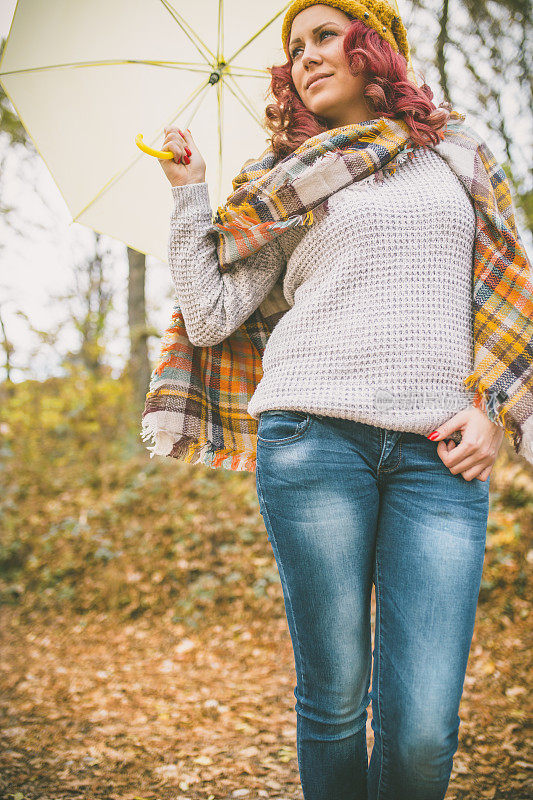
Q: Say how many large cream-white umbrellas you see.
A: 1